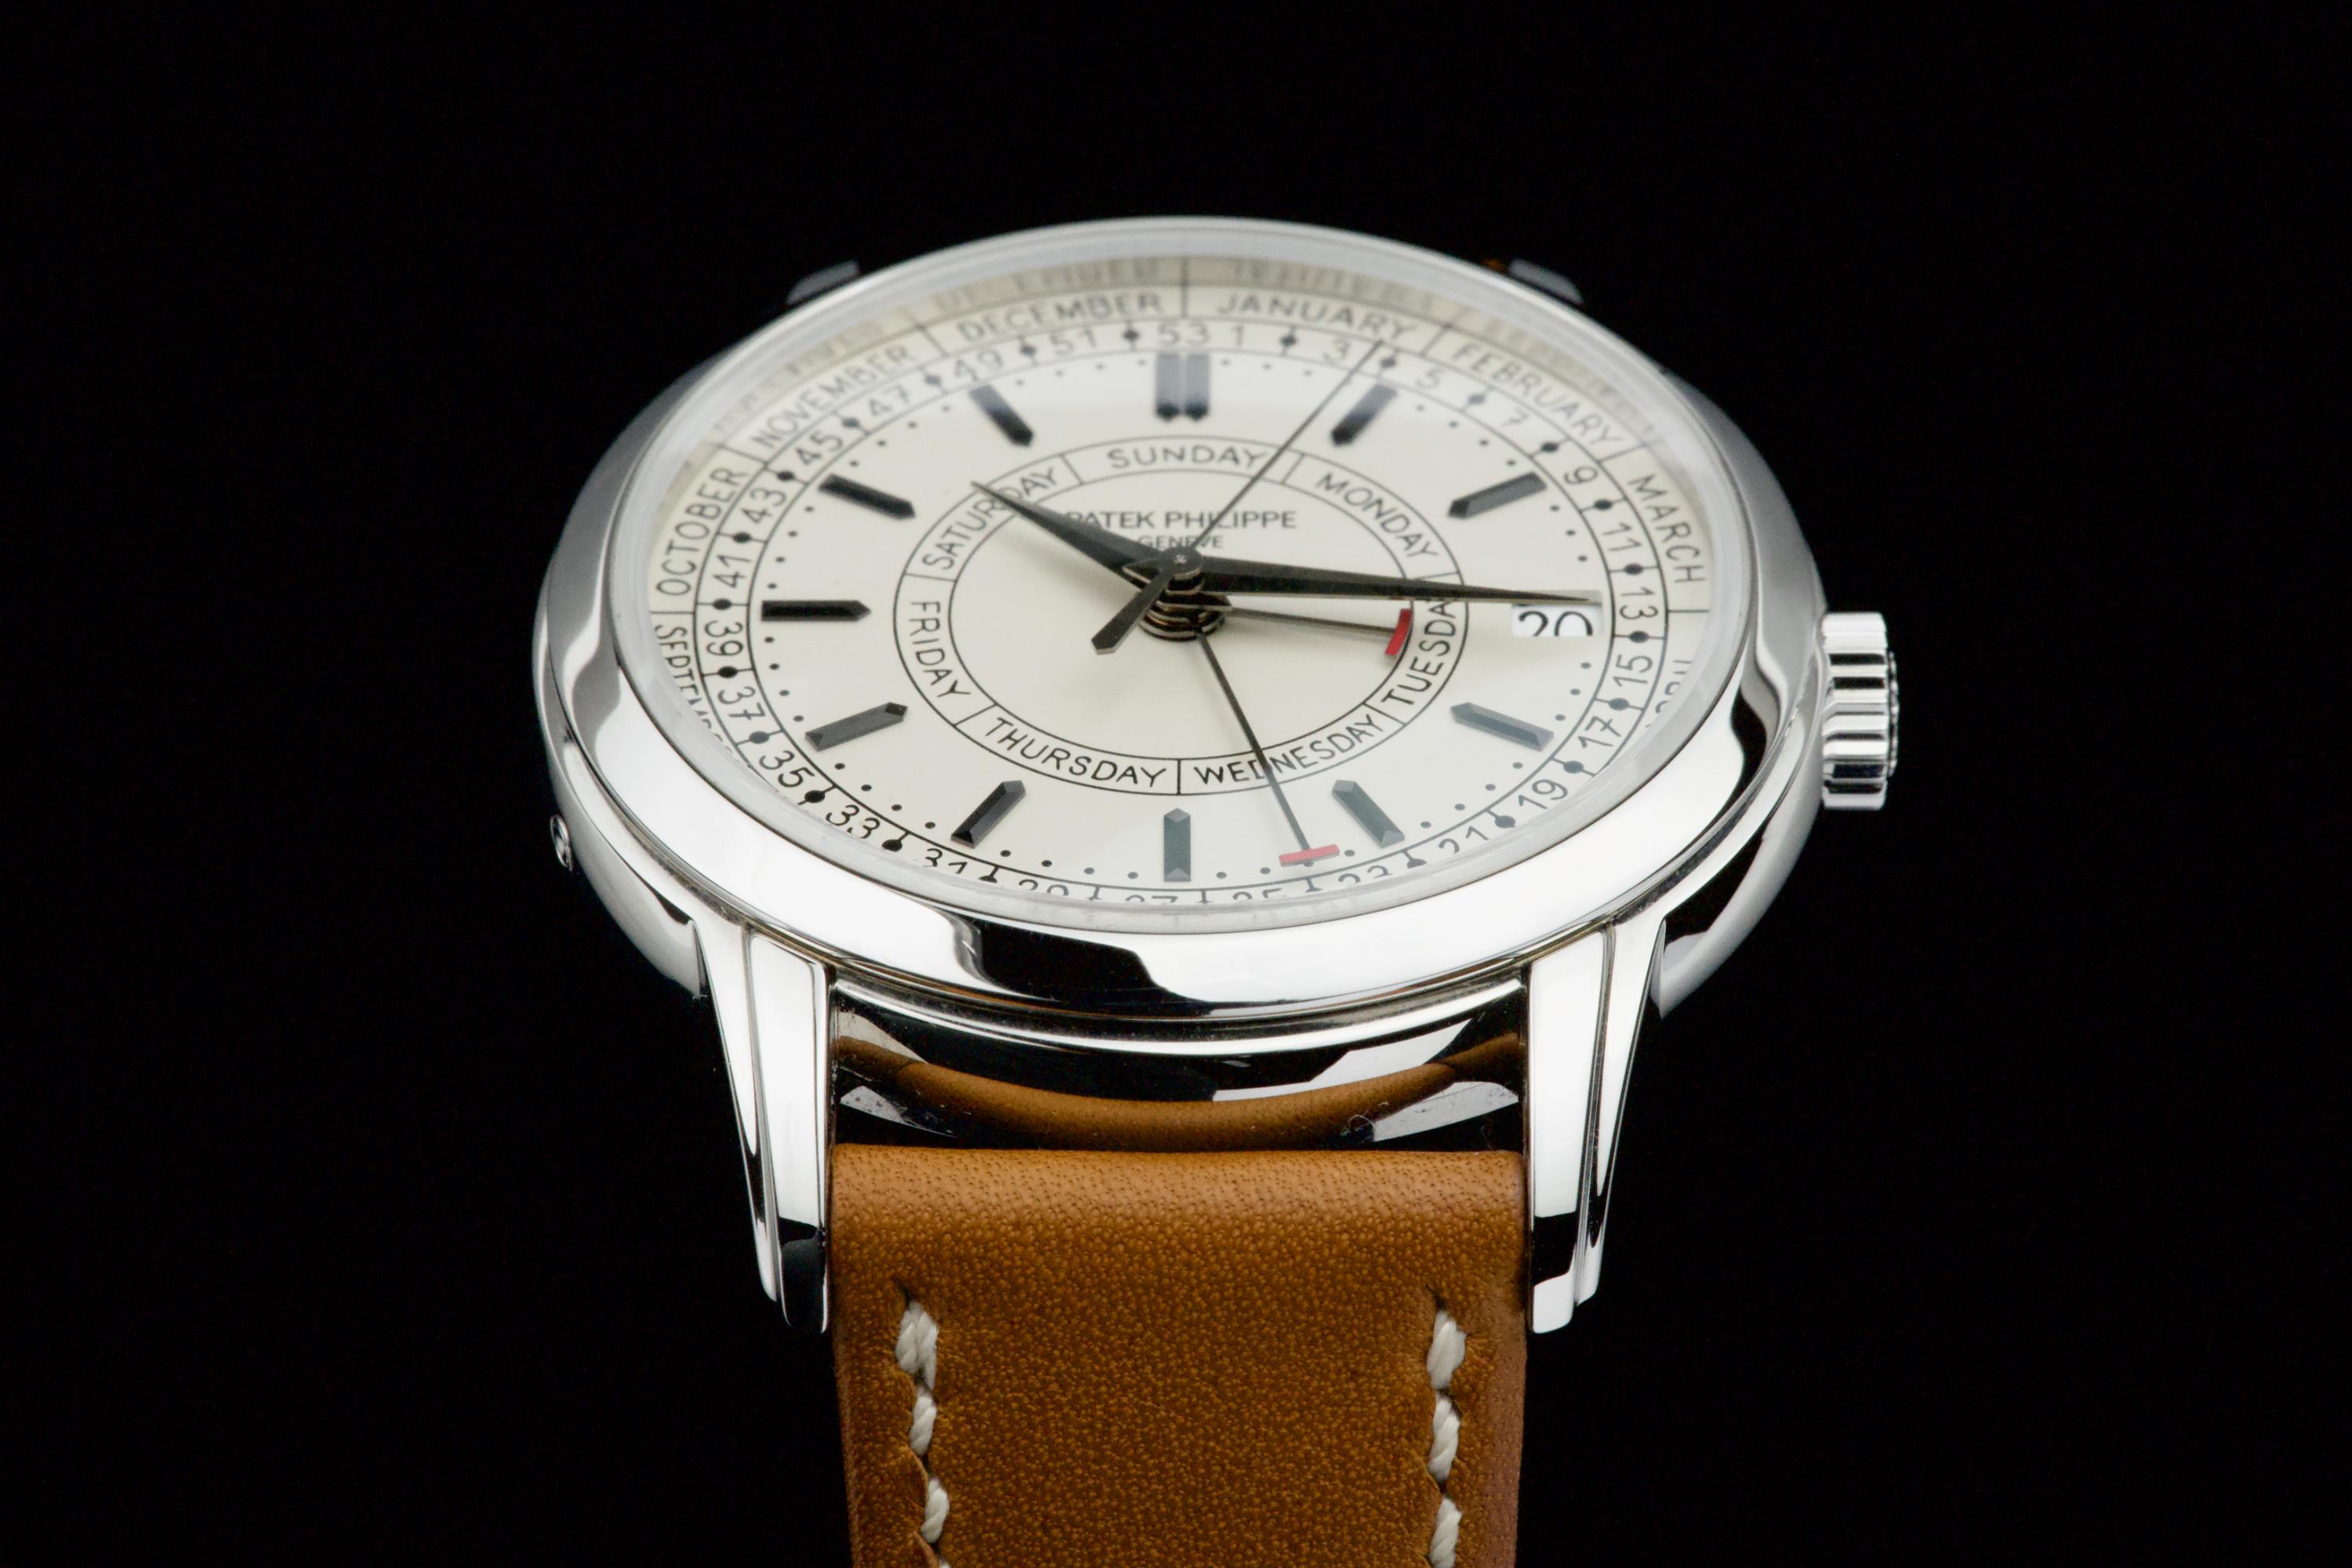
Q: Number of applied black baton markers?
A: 12